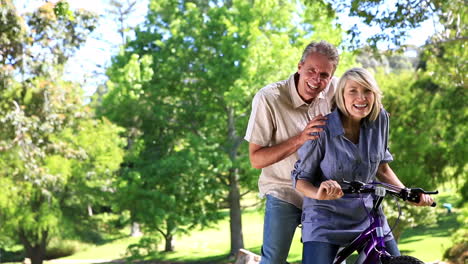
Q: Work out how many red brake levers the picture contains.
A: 0